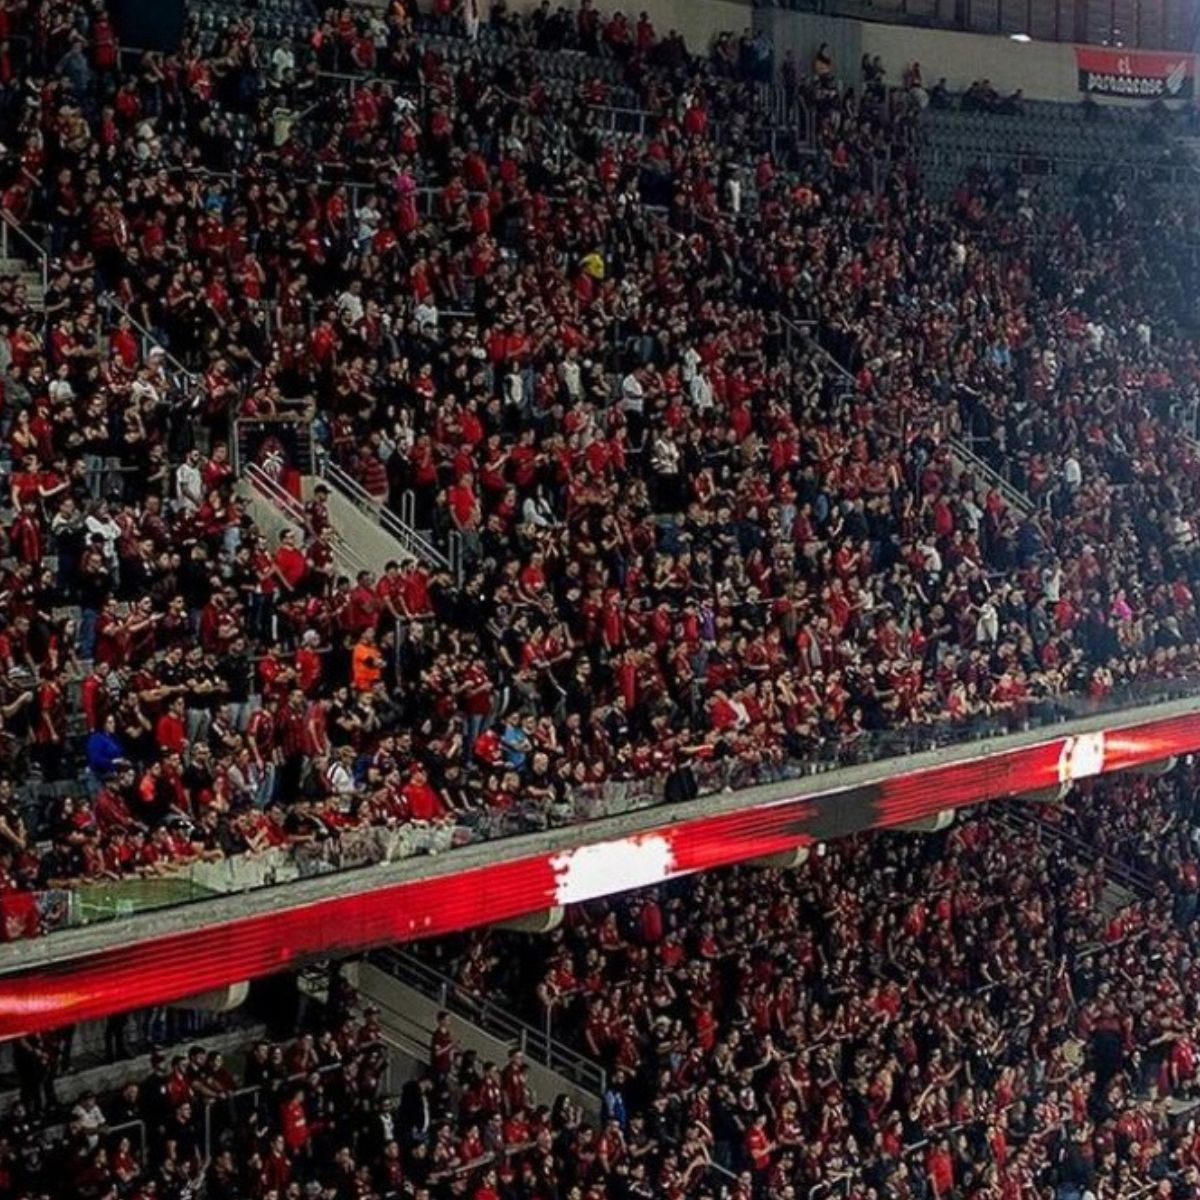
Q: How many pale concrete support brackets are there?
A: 6